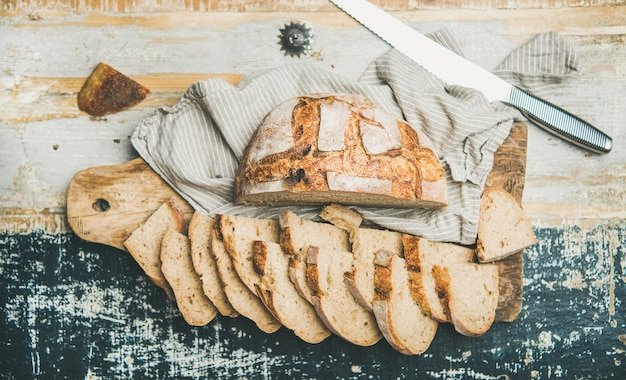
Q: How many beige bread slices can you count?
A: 13